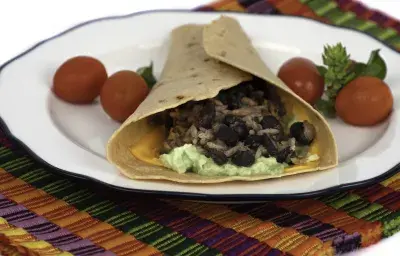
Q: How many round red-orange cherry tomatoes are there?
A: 4